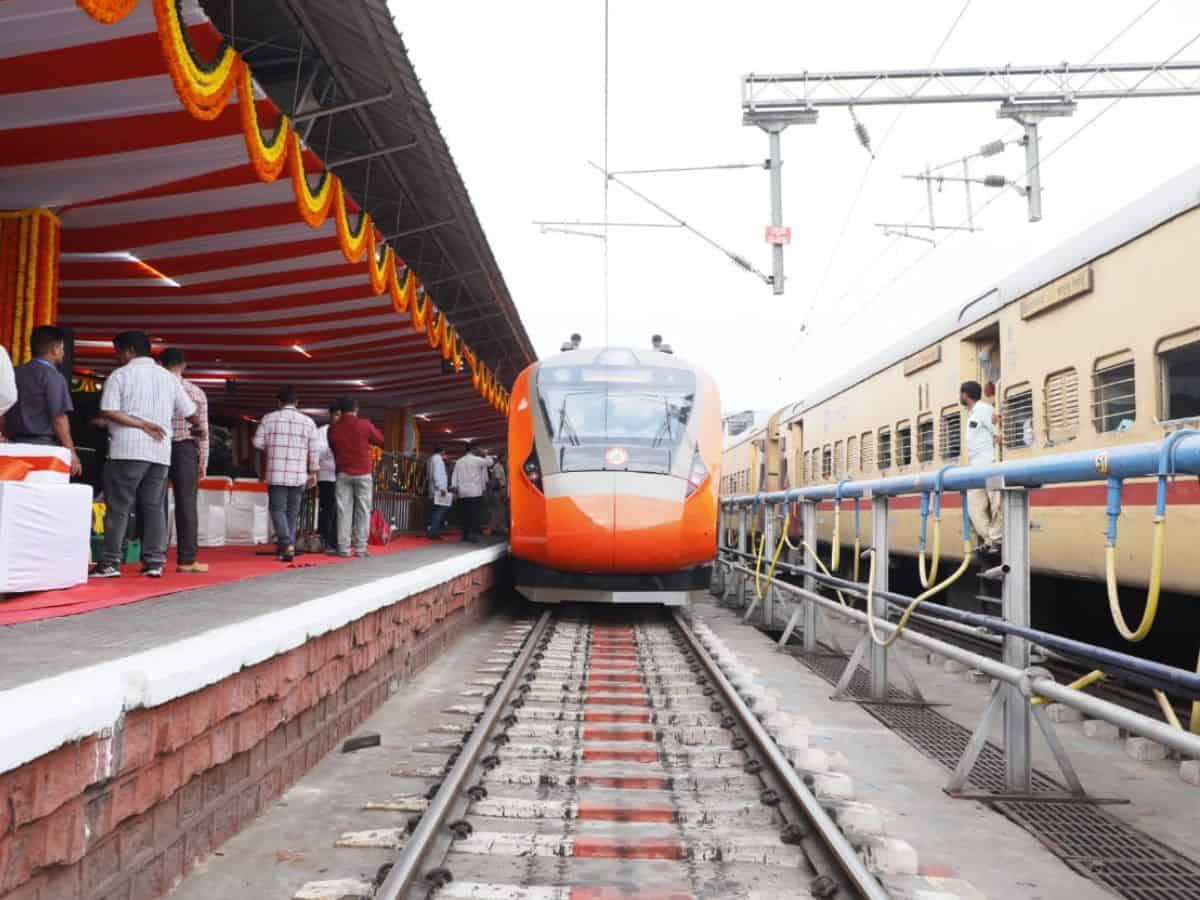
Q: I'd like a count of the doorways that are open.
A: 1